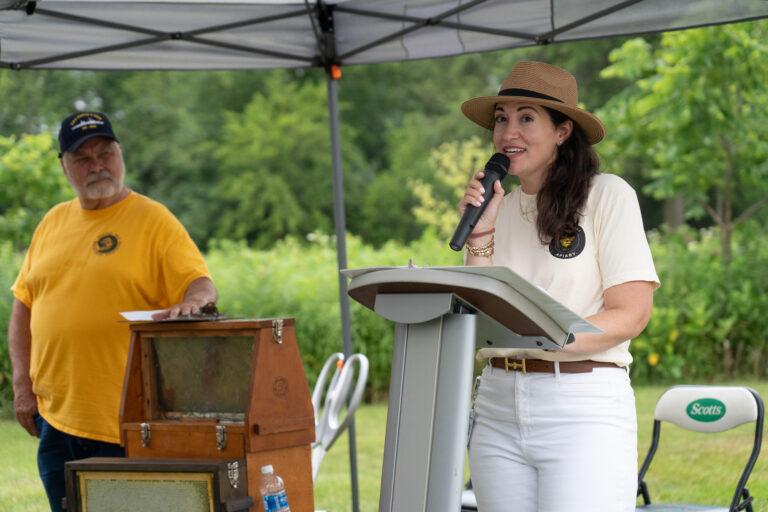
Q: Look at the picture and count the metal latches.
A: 4